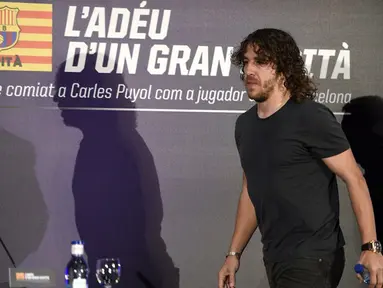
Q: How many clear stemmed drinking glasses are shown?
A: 1